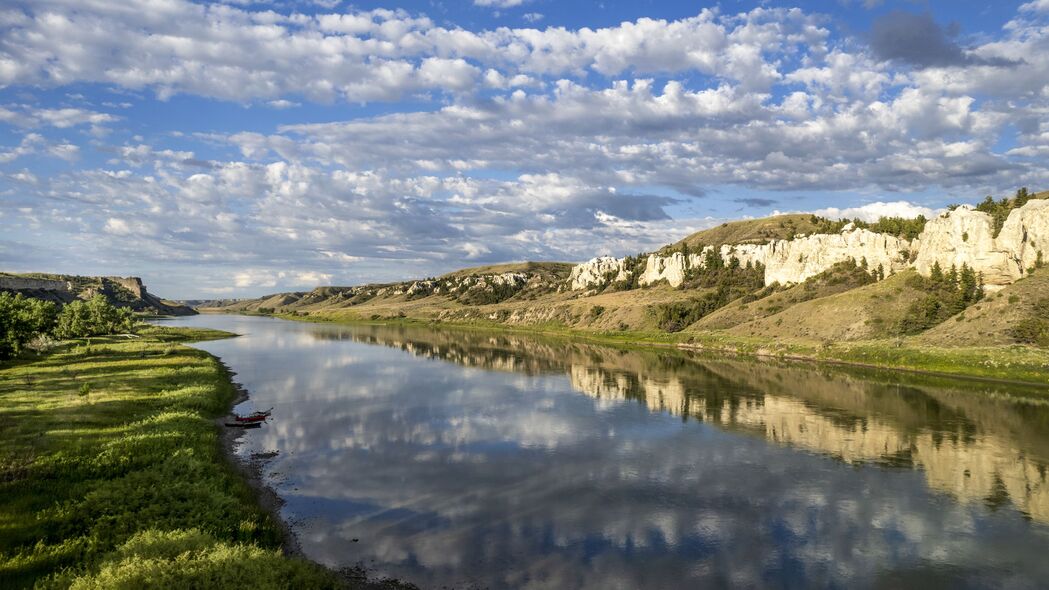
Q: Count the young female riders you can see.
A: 0